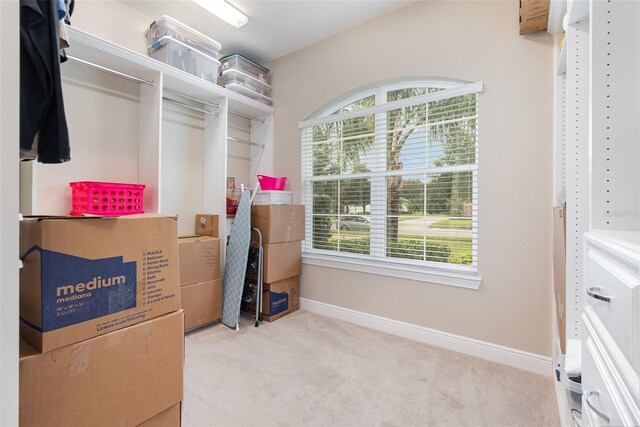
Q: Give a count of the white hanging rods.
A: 5